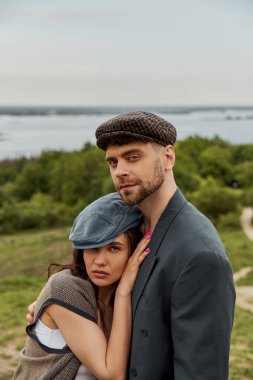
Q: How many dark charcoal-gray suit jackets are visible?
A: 1